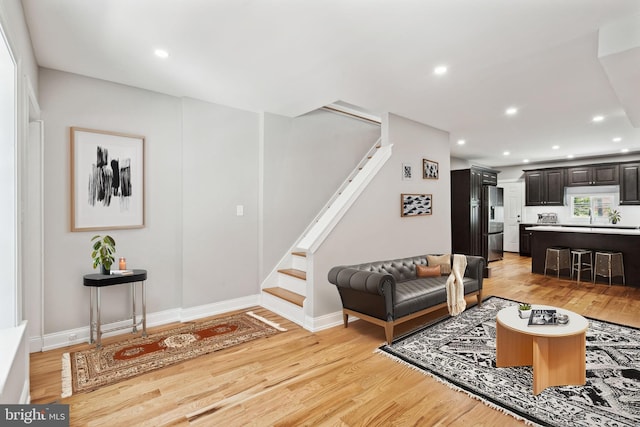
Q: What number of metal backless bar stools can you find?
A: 3